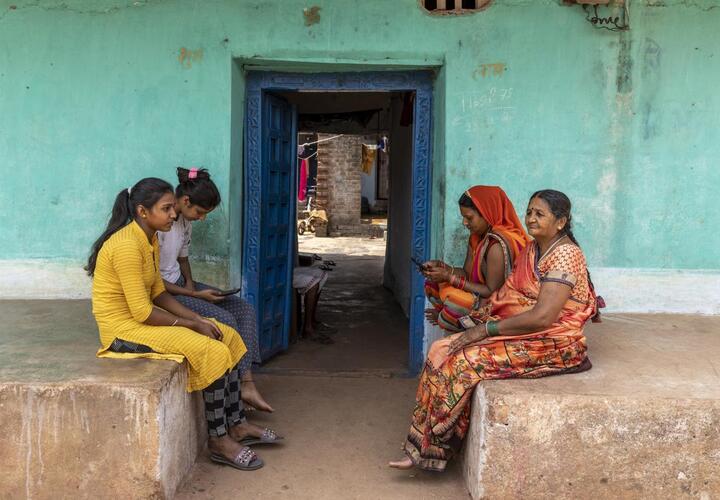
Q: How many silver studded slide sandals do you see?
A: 2